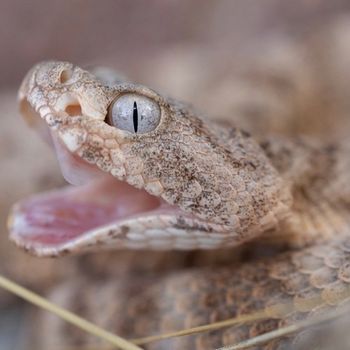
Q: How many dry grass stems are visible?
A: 3